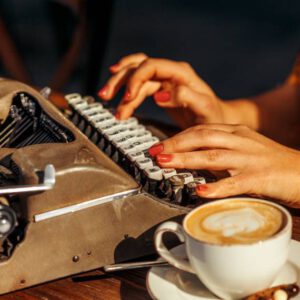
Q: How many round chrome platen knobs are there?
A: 1